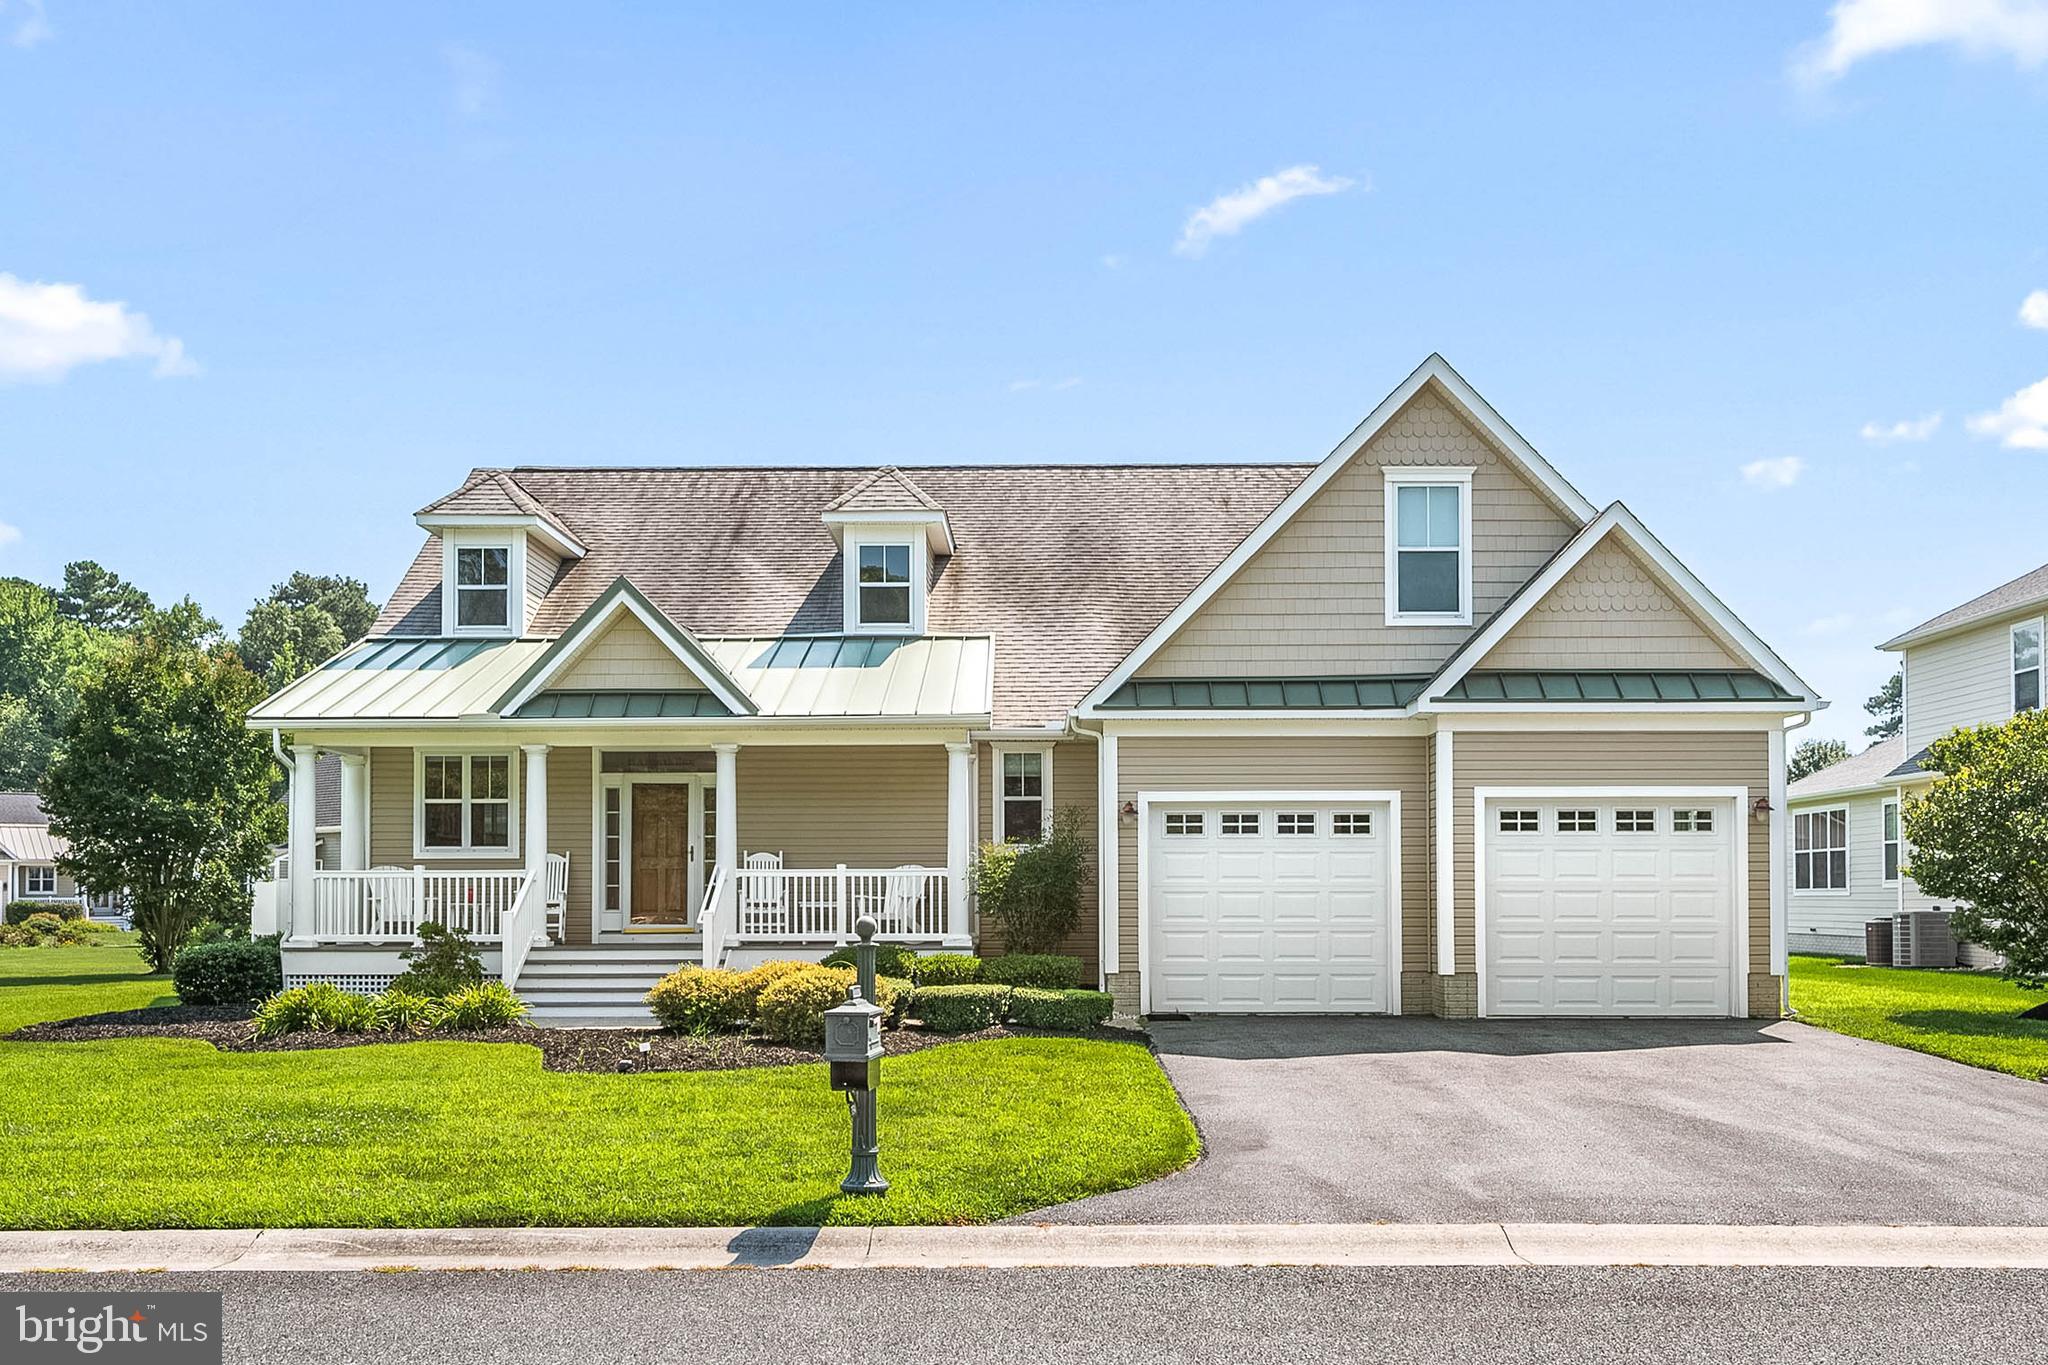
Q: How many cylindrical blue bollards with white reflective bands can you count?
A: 0